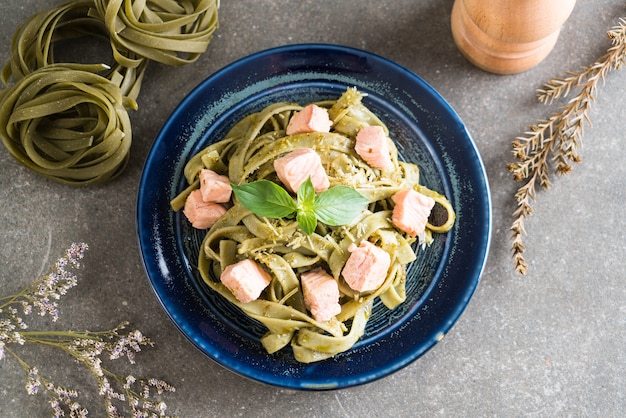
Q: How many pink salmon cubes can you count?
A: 9